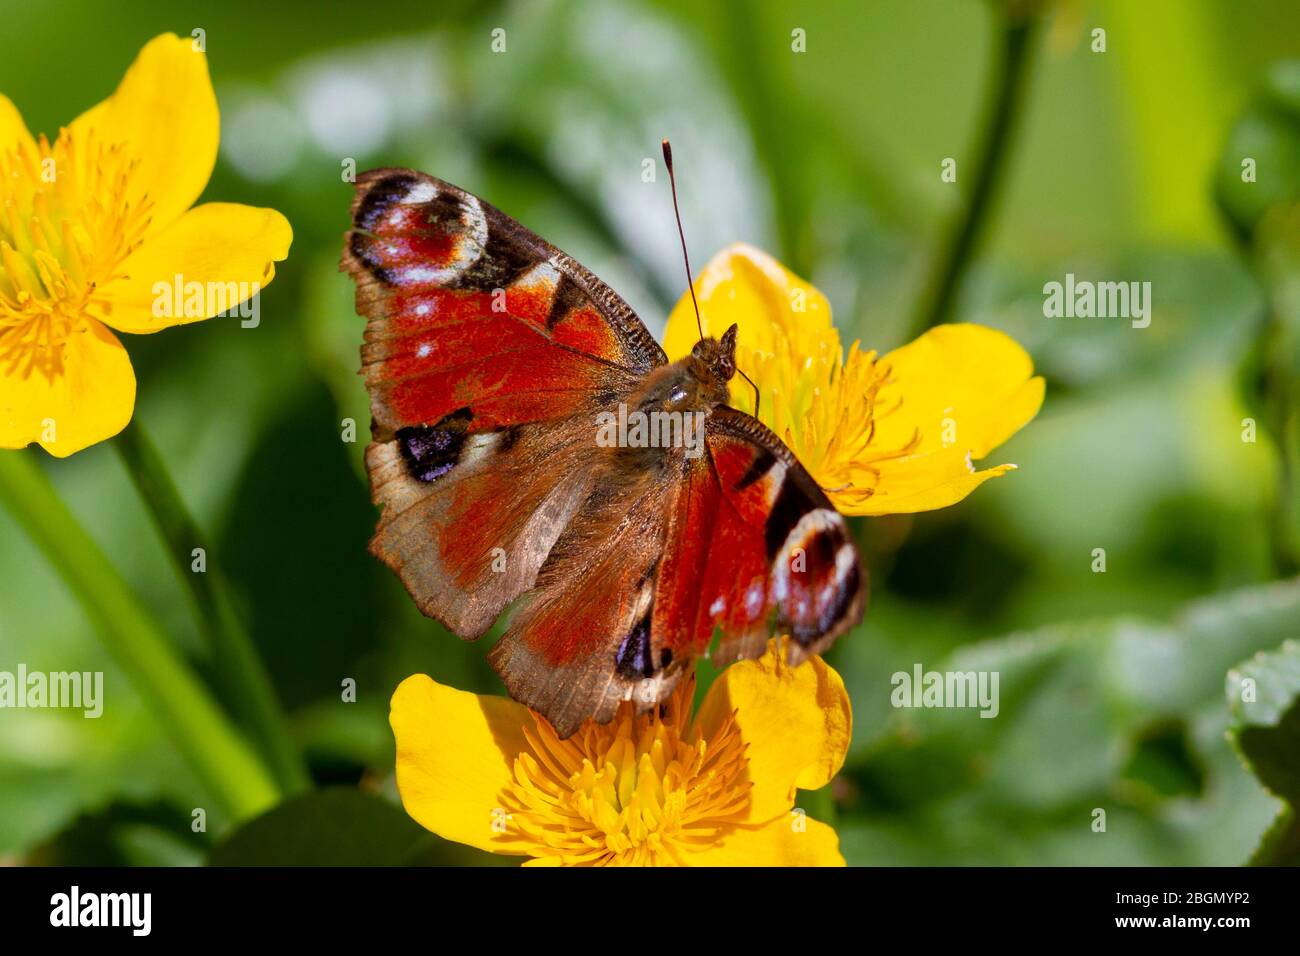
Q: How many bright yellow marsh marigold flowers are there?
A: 3